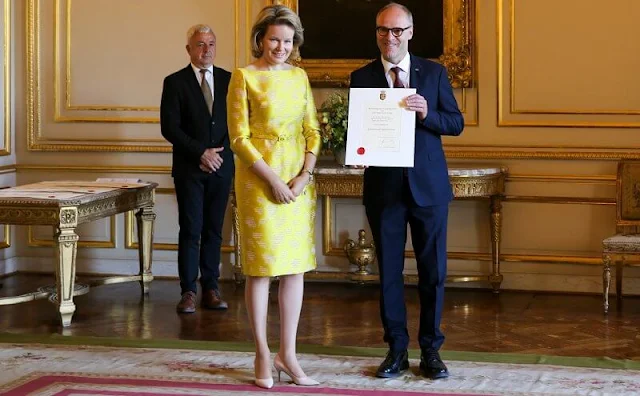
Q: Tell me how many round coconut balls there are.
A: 0